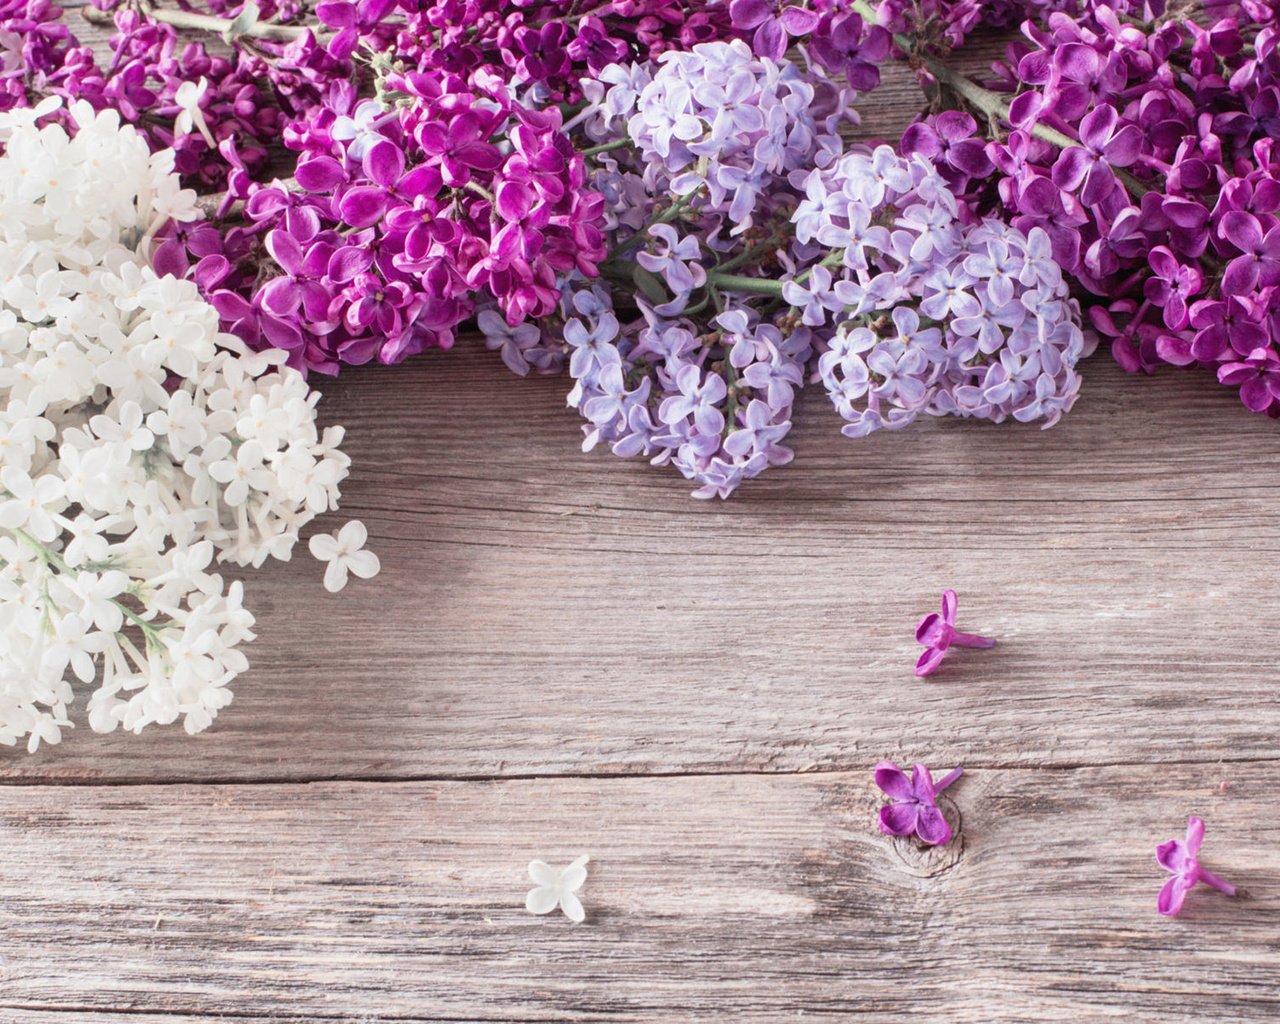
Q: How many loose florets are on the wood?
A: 5